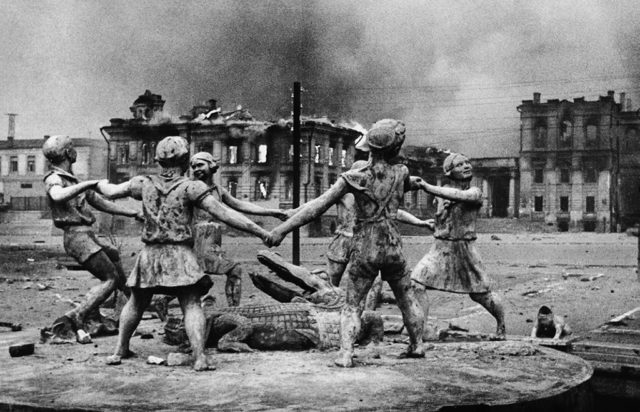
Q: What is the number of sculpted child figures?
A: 6